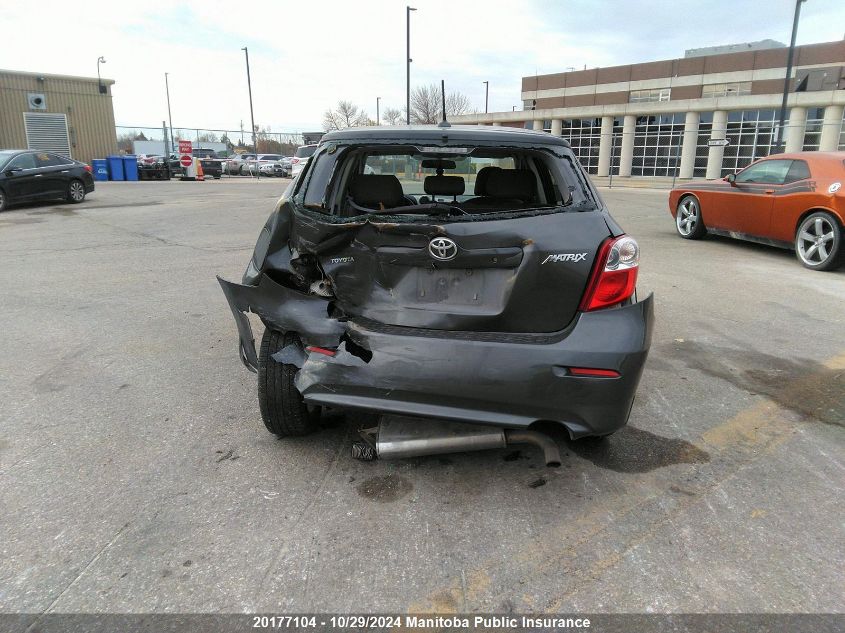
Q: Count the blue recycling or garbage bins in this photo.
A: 3